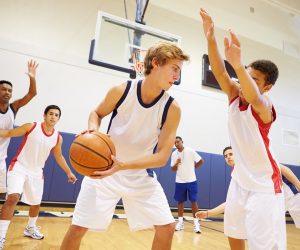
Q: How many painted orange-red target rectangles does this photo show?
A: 0